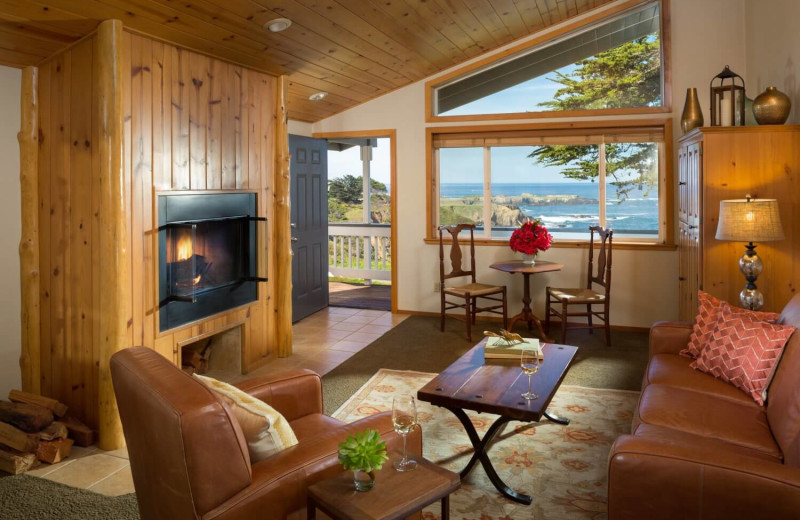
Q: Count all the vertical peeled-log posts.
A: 3